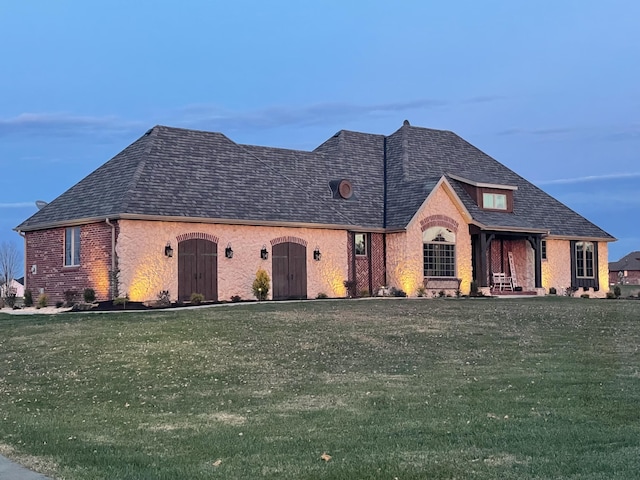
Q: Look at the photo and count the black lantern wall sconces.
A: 4